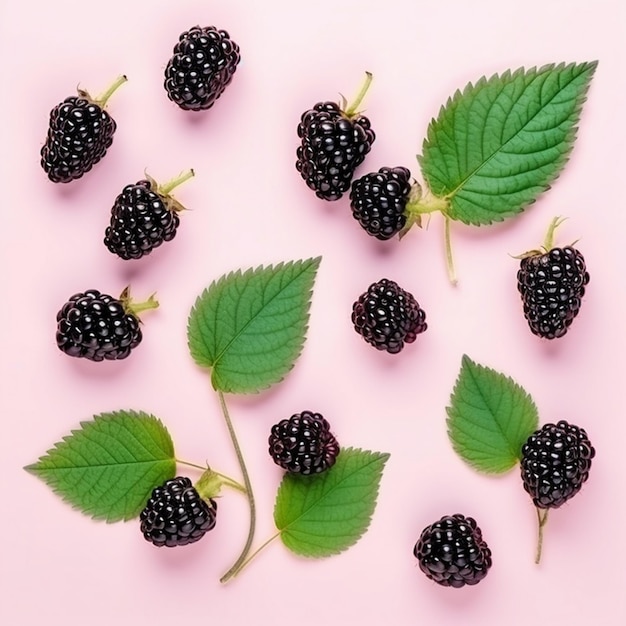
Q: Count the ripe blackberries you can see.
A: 12